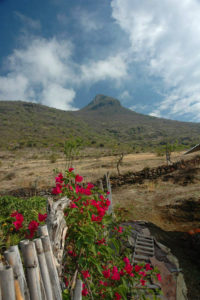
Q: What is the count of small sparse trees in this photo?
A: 3